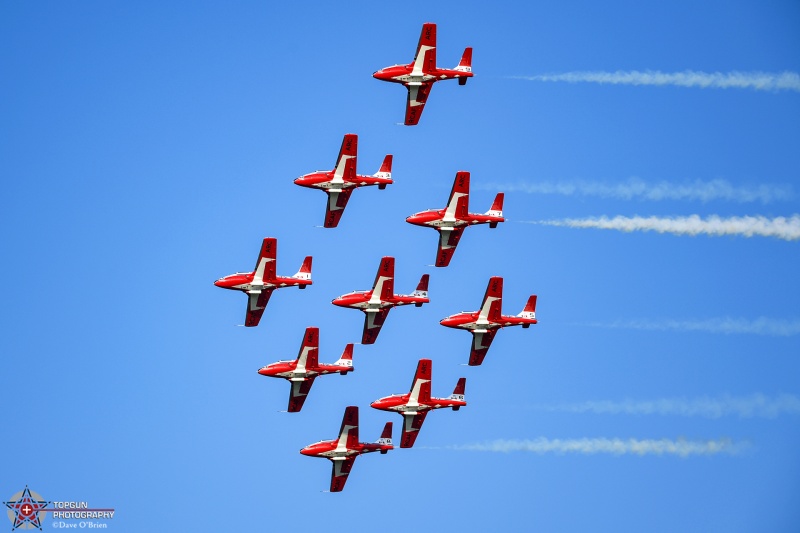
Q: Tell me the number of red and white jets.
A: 9